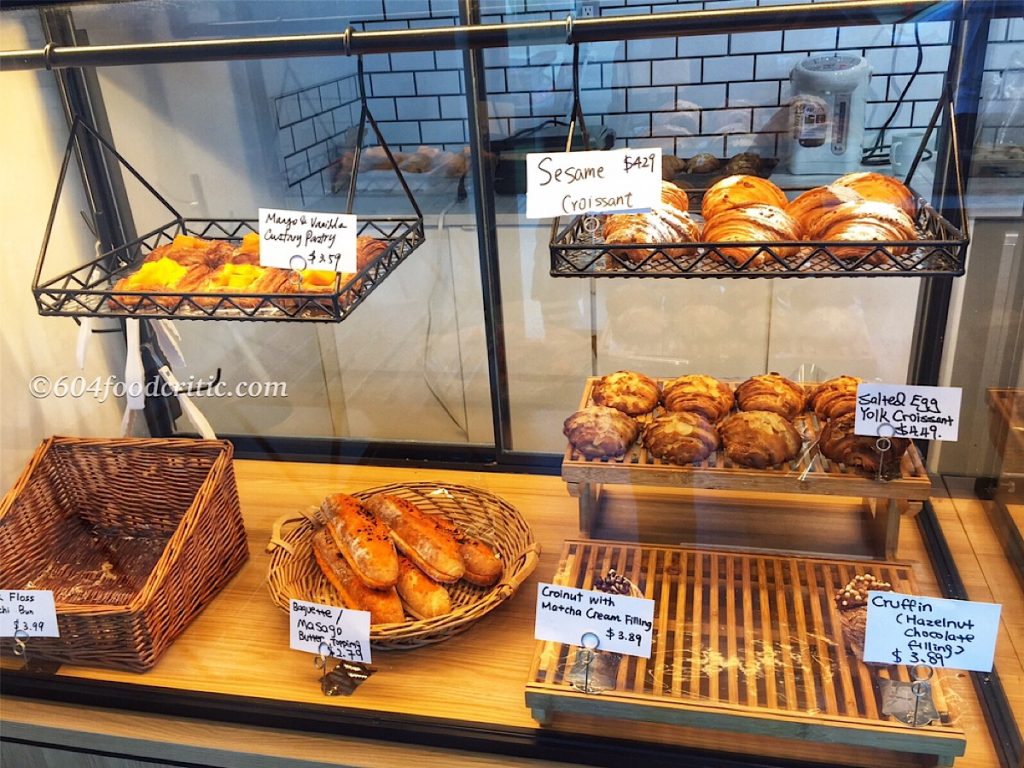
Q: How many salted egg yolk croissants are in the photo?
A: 8